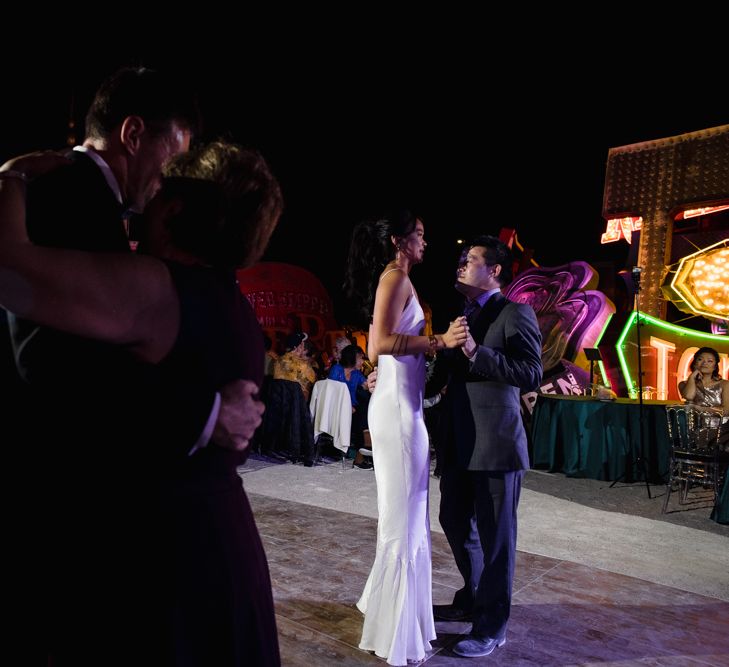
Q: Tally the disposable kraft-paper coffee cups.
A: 0